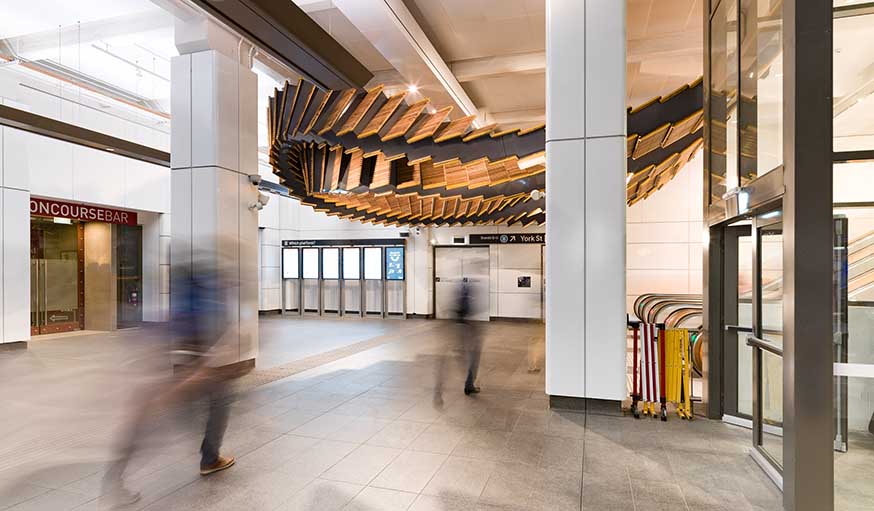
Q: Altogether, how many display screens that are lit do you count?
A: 6